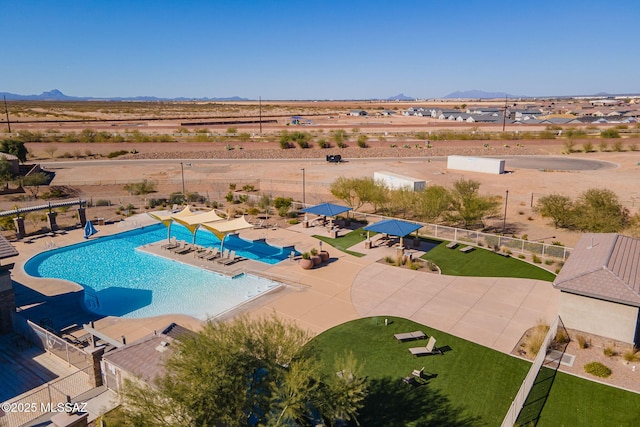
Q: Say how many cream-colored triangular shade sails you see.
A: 3